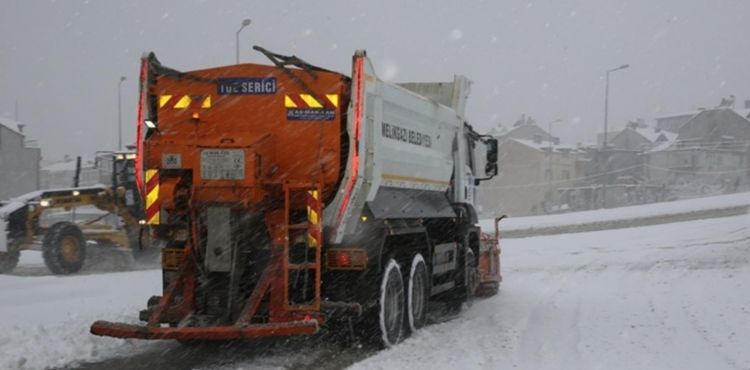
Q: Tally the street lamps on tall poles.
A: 4